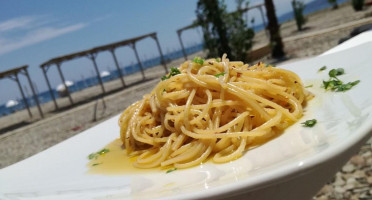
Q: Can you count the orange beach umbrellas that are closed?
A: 0